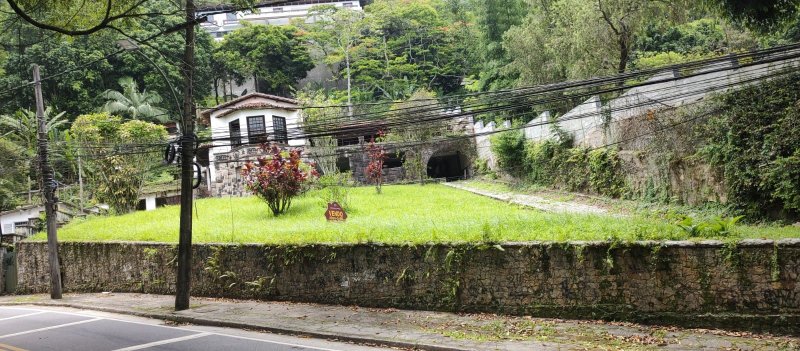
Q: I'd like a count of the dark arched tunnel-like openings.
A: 1